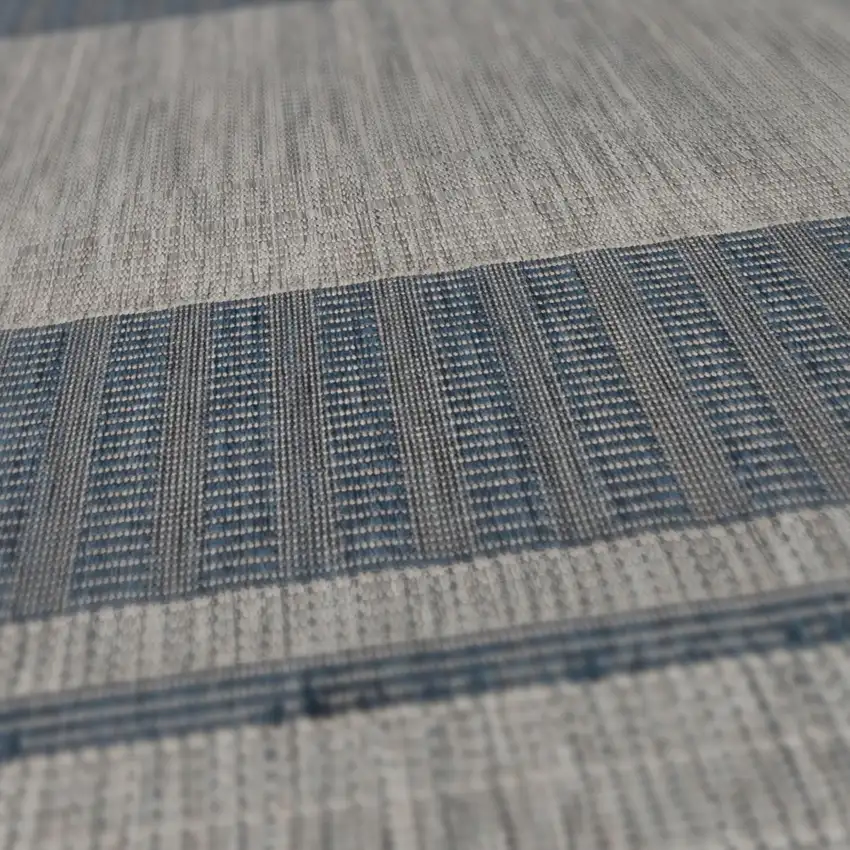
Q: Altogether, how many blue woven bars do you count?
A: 9